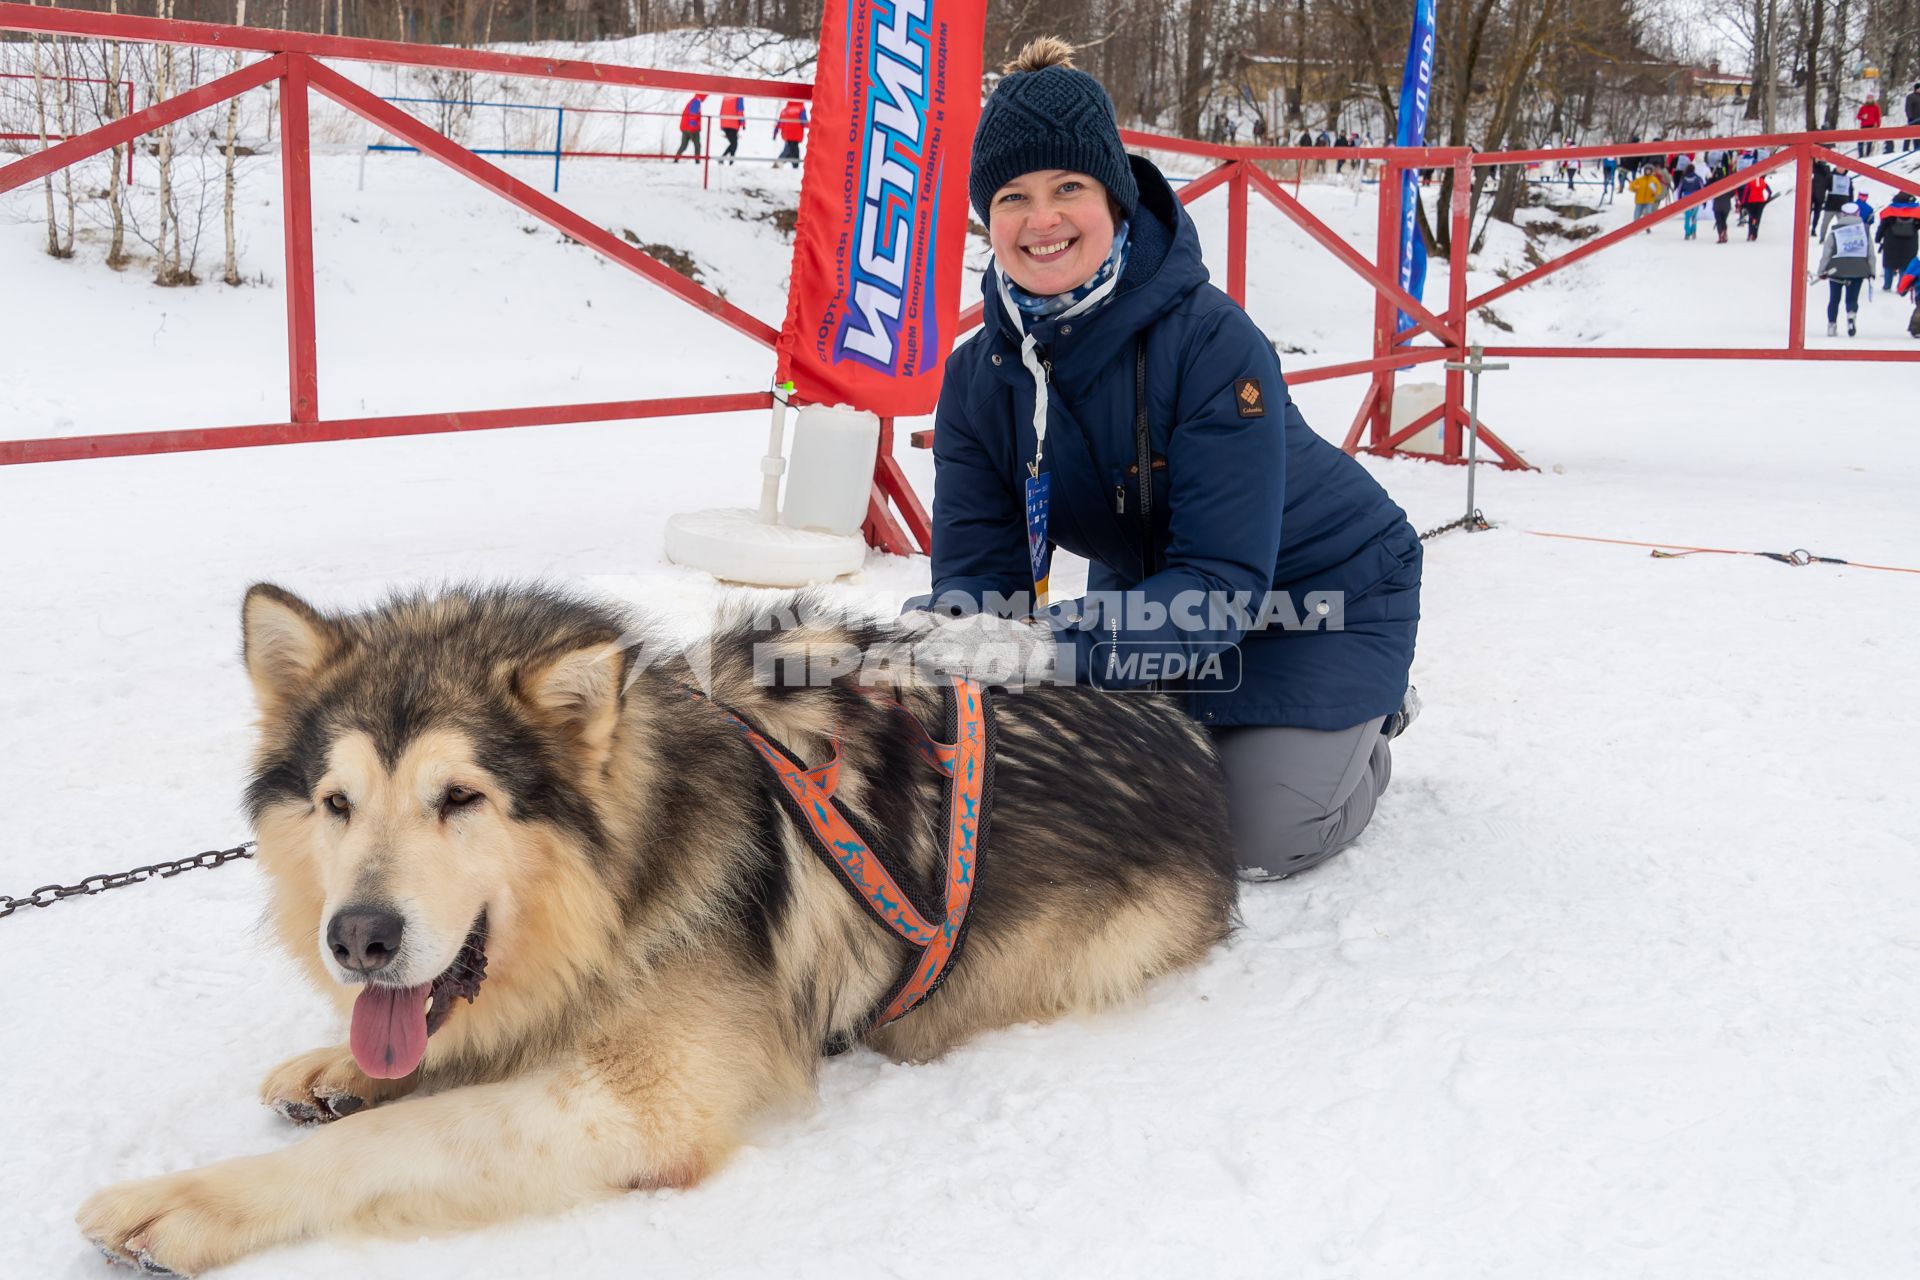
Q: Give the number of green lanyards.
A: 0